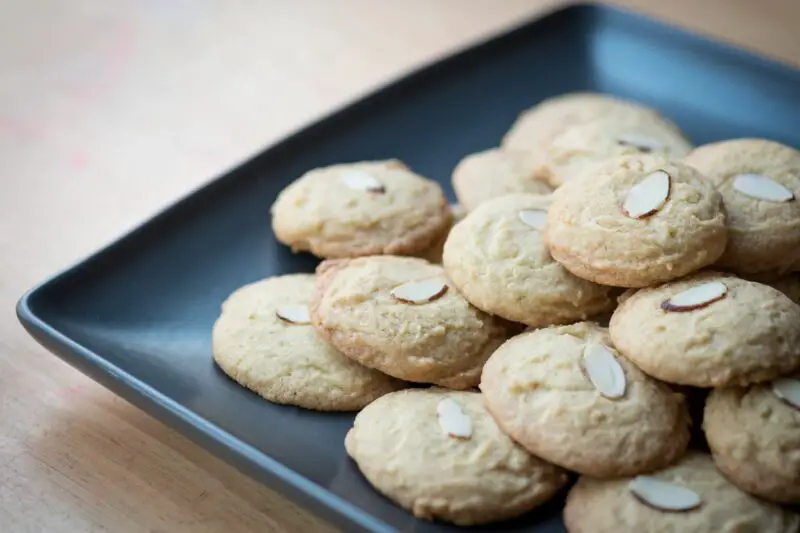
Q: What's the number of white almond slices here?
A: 12